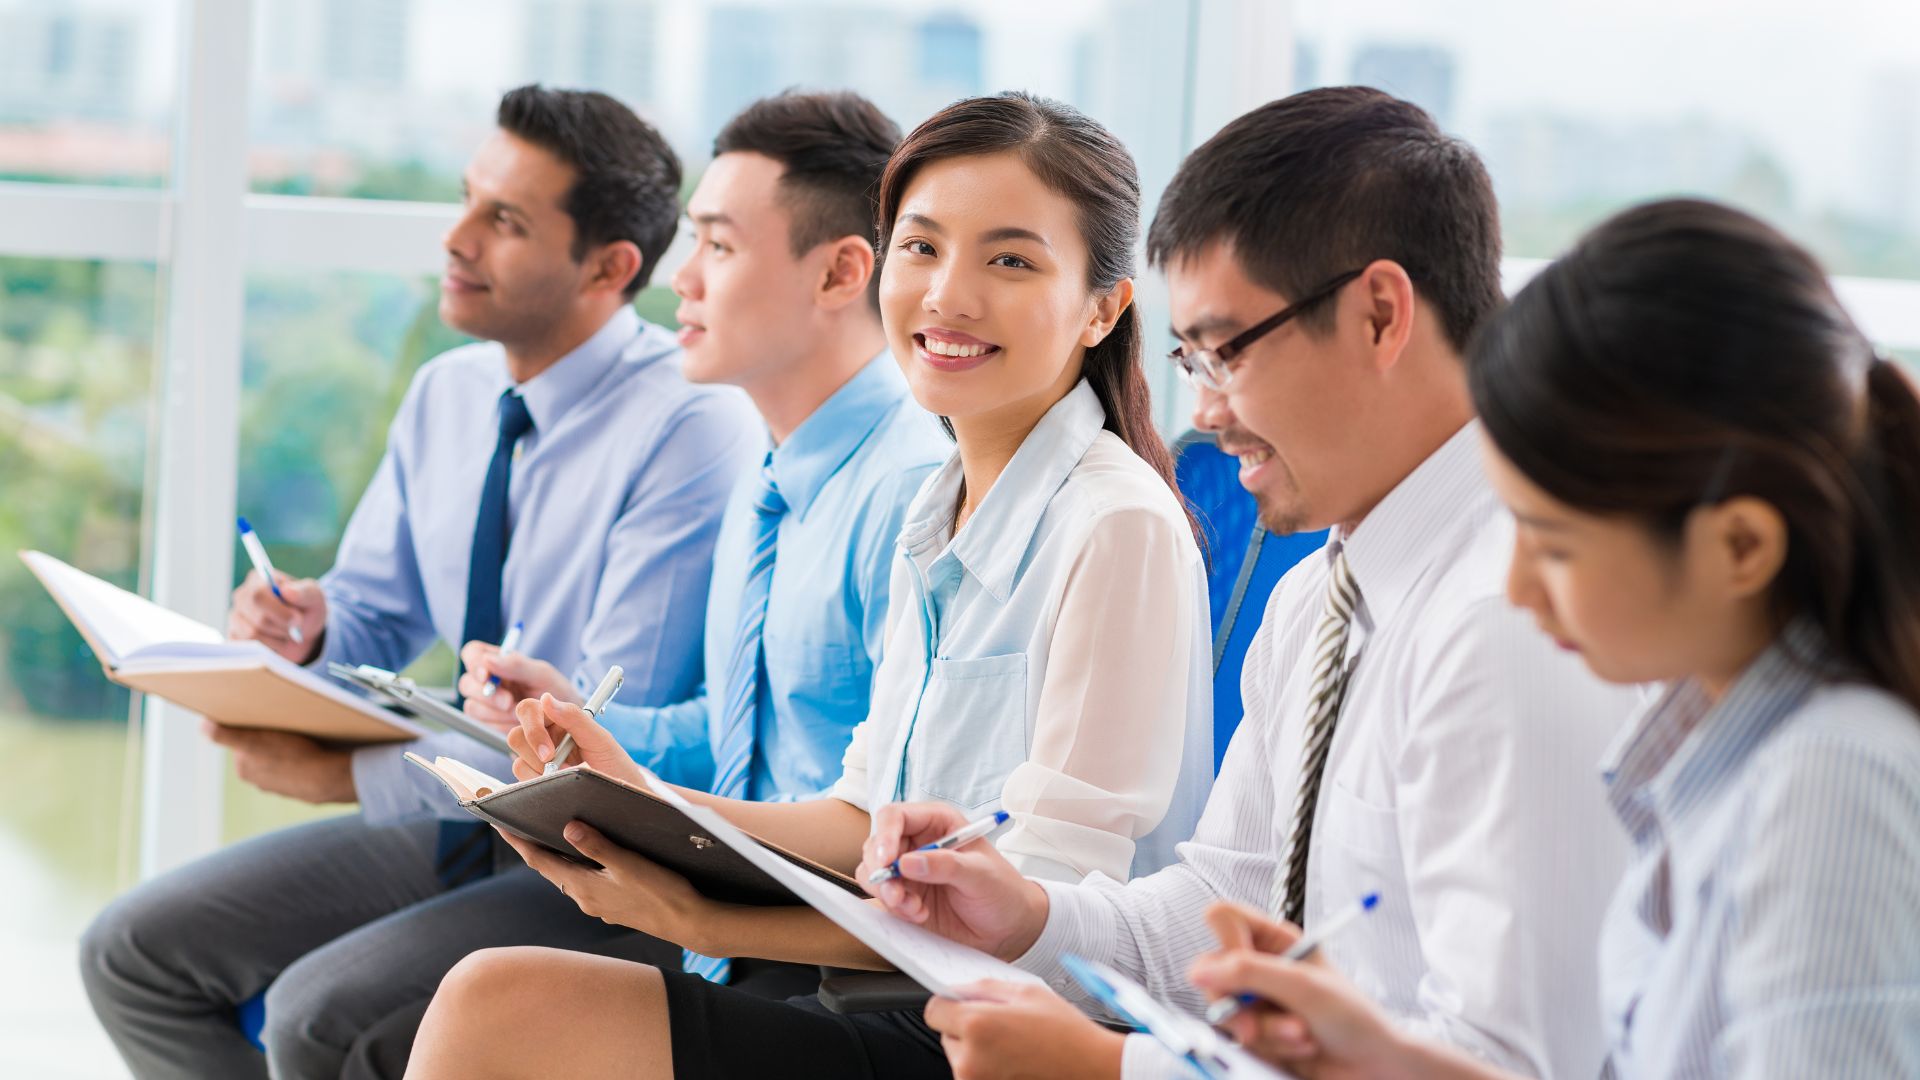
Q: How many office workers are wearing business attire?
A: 5